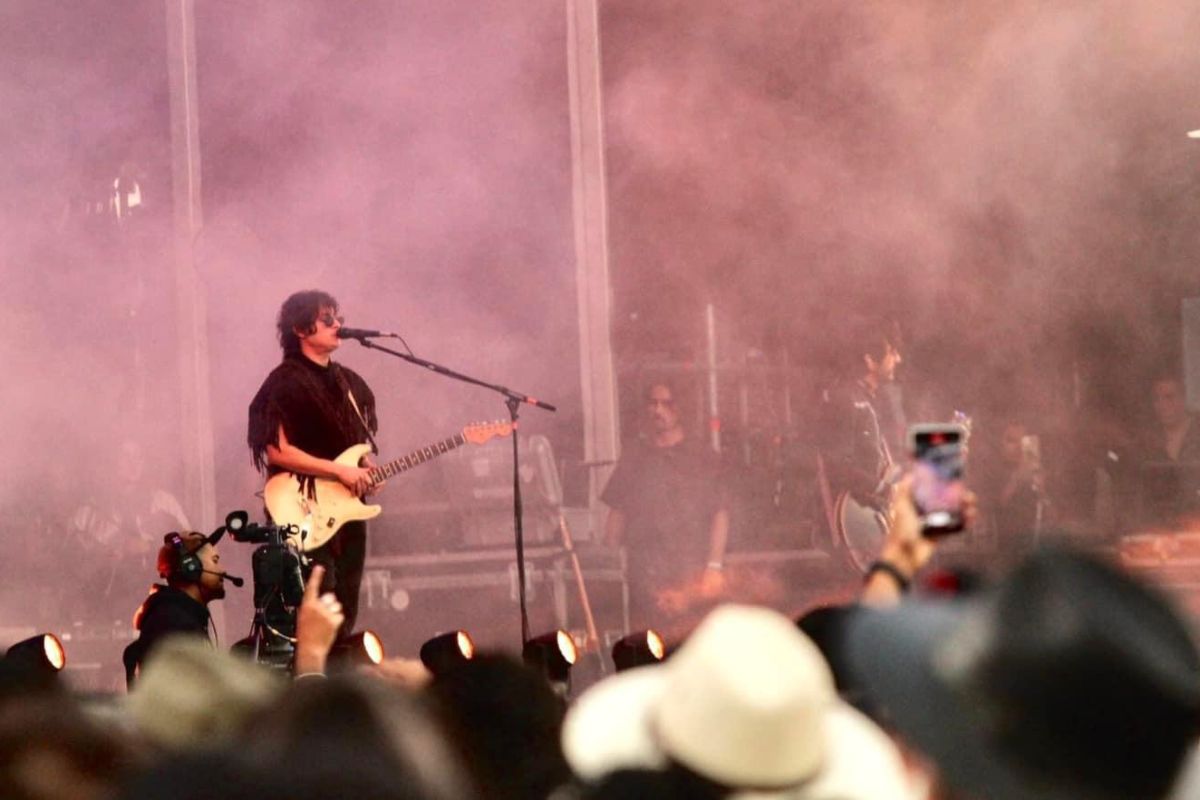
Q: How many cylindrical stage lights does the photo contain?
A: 5